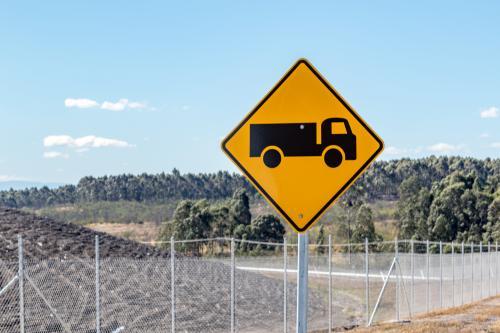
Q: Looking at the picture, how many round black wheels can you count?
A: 2